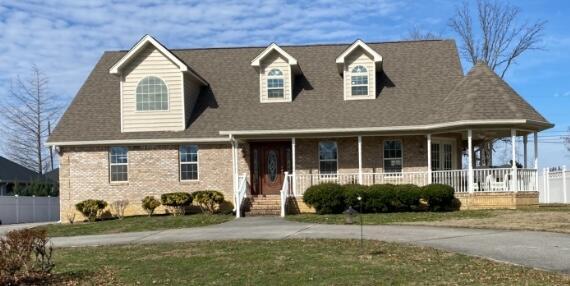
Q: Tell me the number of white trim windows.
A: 7